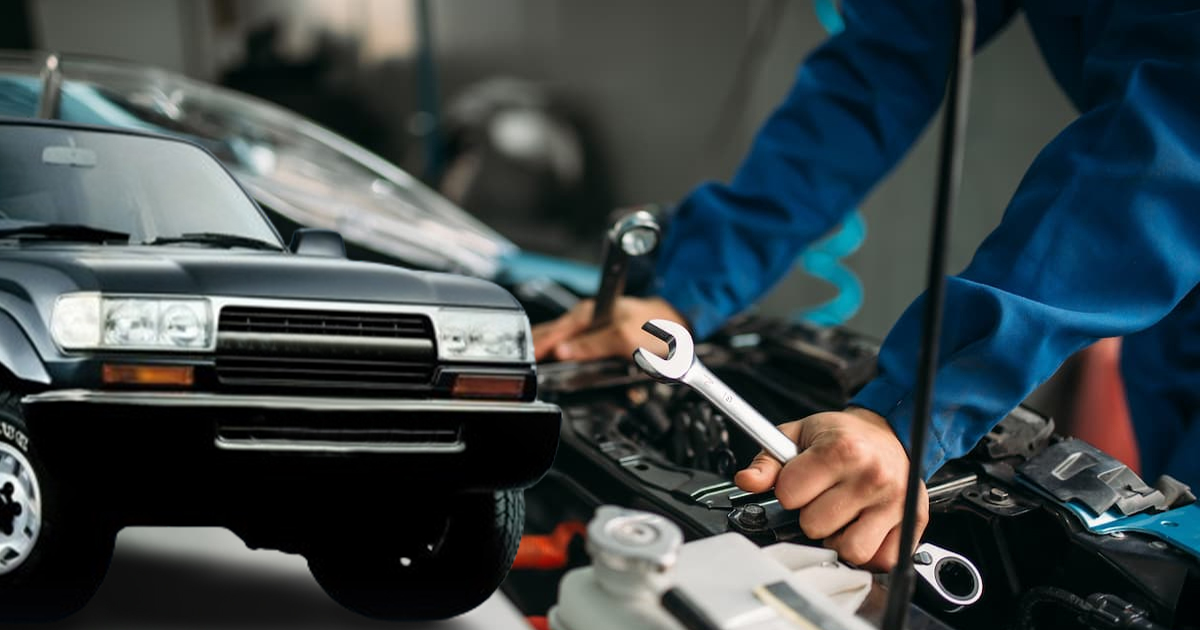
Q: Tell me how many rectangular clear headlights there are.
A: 2